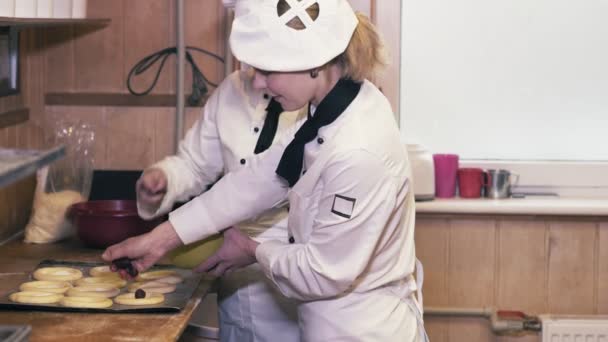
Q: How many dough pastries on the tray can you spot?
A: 10